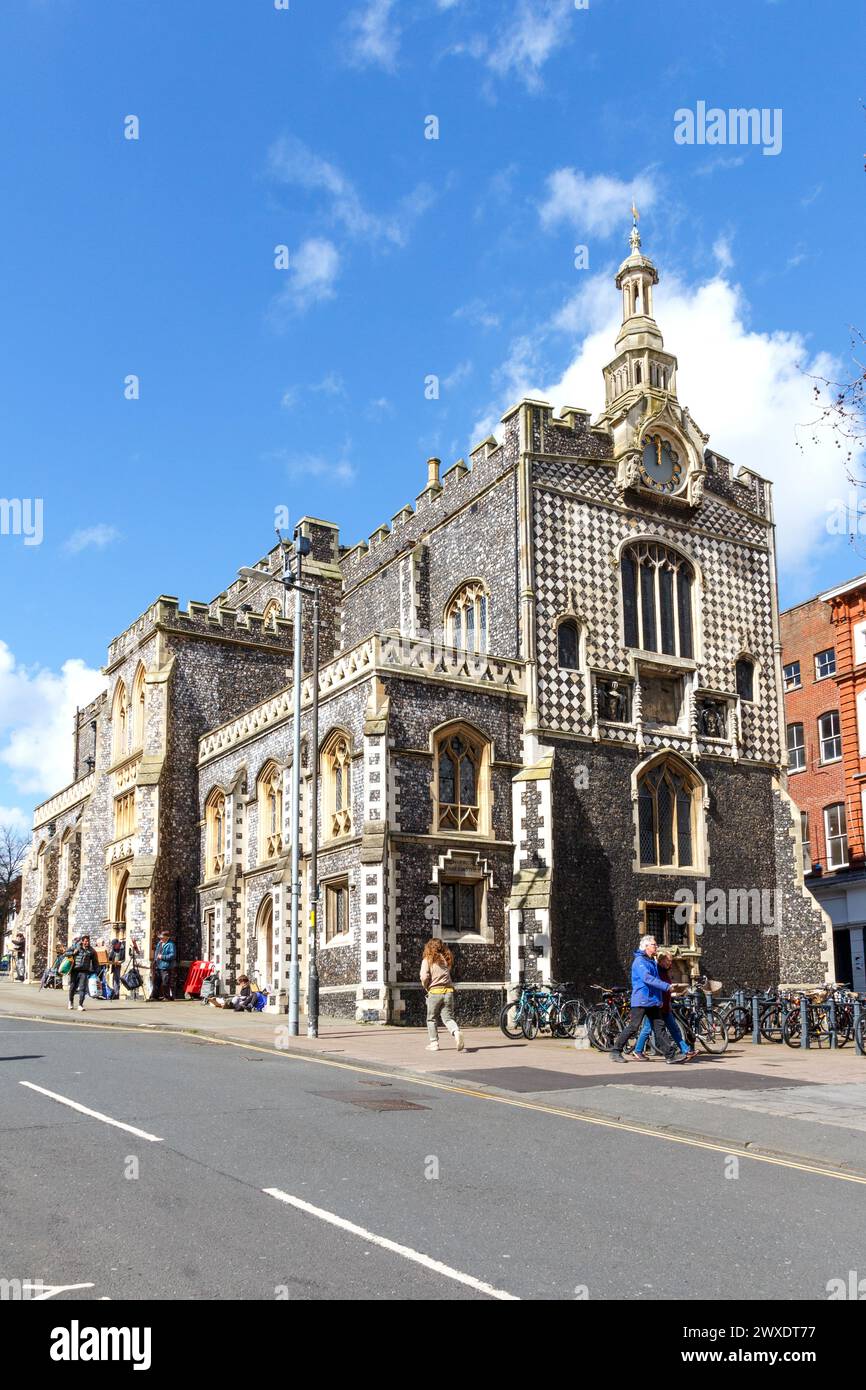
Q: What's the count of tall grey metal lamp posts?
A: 2